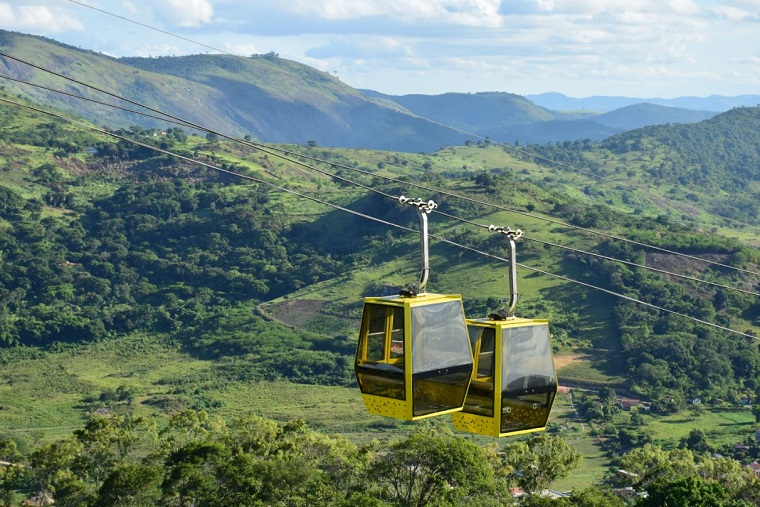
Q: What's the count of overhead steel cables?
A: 4